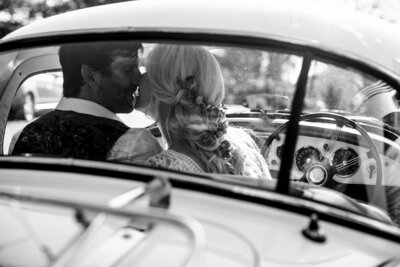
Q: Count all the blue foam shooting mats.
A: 0